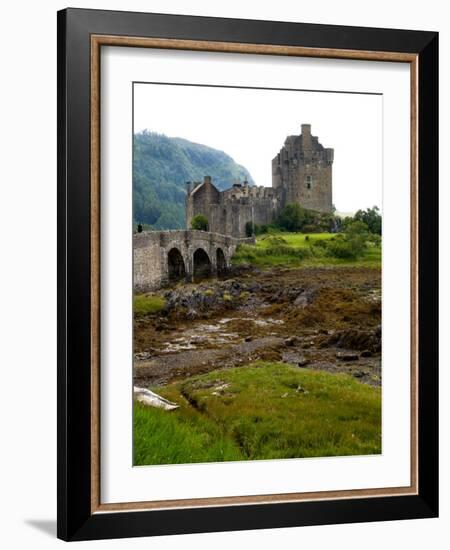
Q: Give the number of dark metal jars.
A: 0